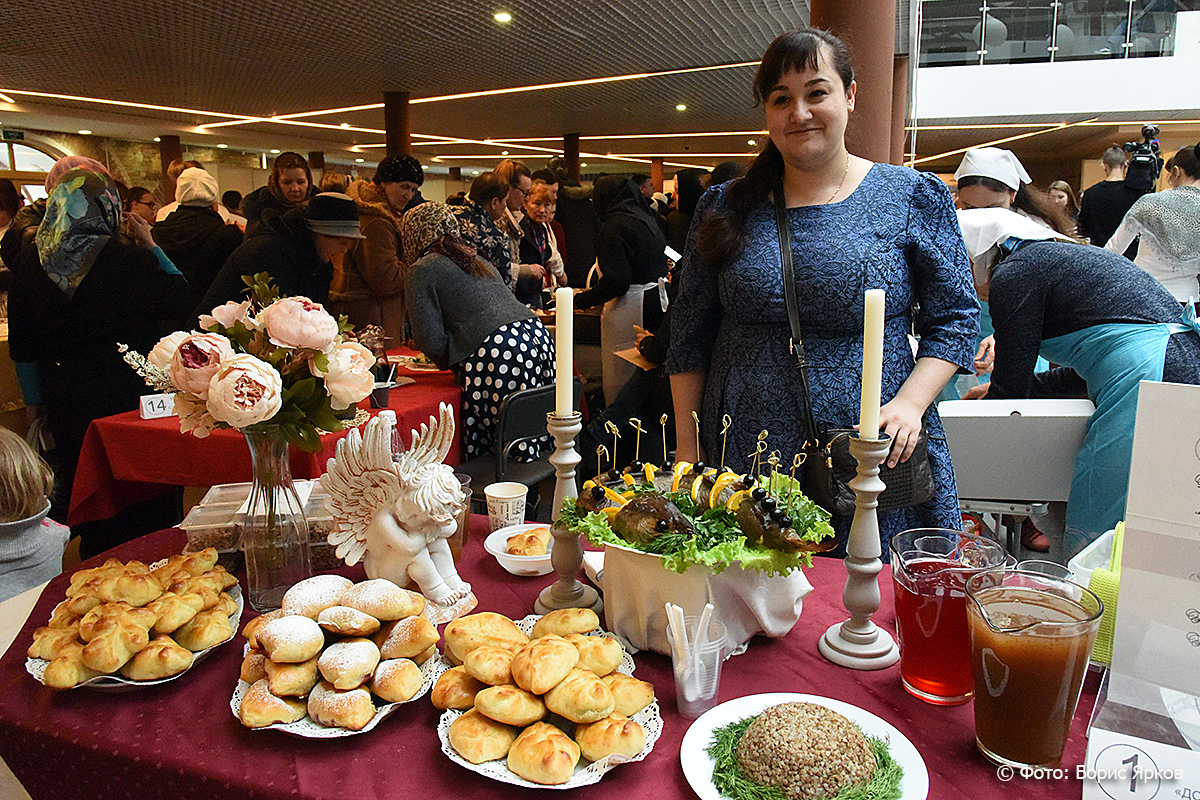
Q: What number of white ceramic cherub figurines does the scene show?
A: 1